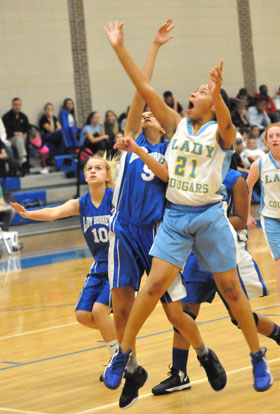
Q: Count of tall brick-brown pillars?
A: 2